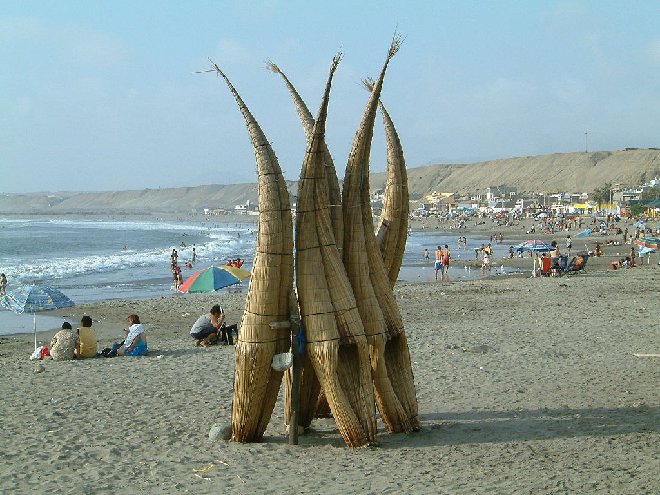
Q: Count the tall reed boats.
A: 5